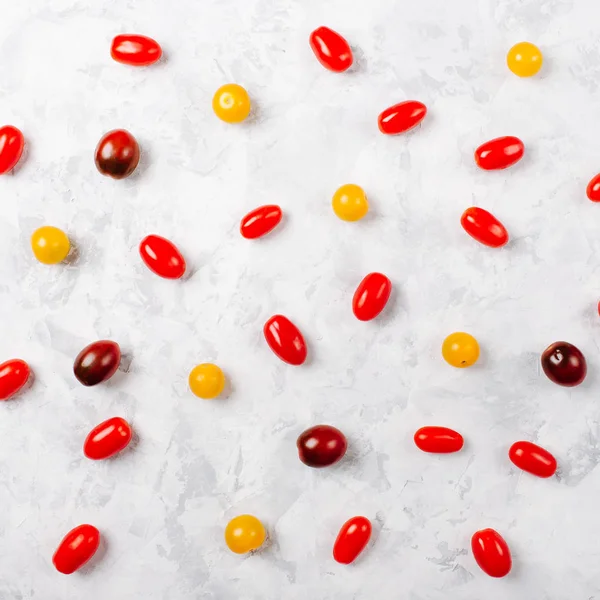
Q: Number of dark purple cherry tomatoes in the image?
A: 4